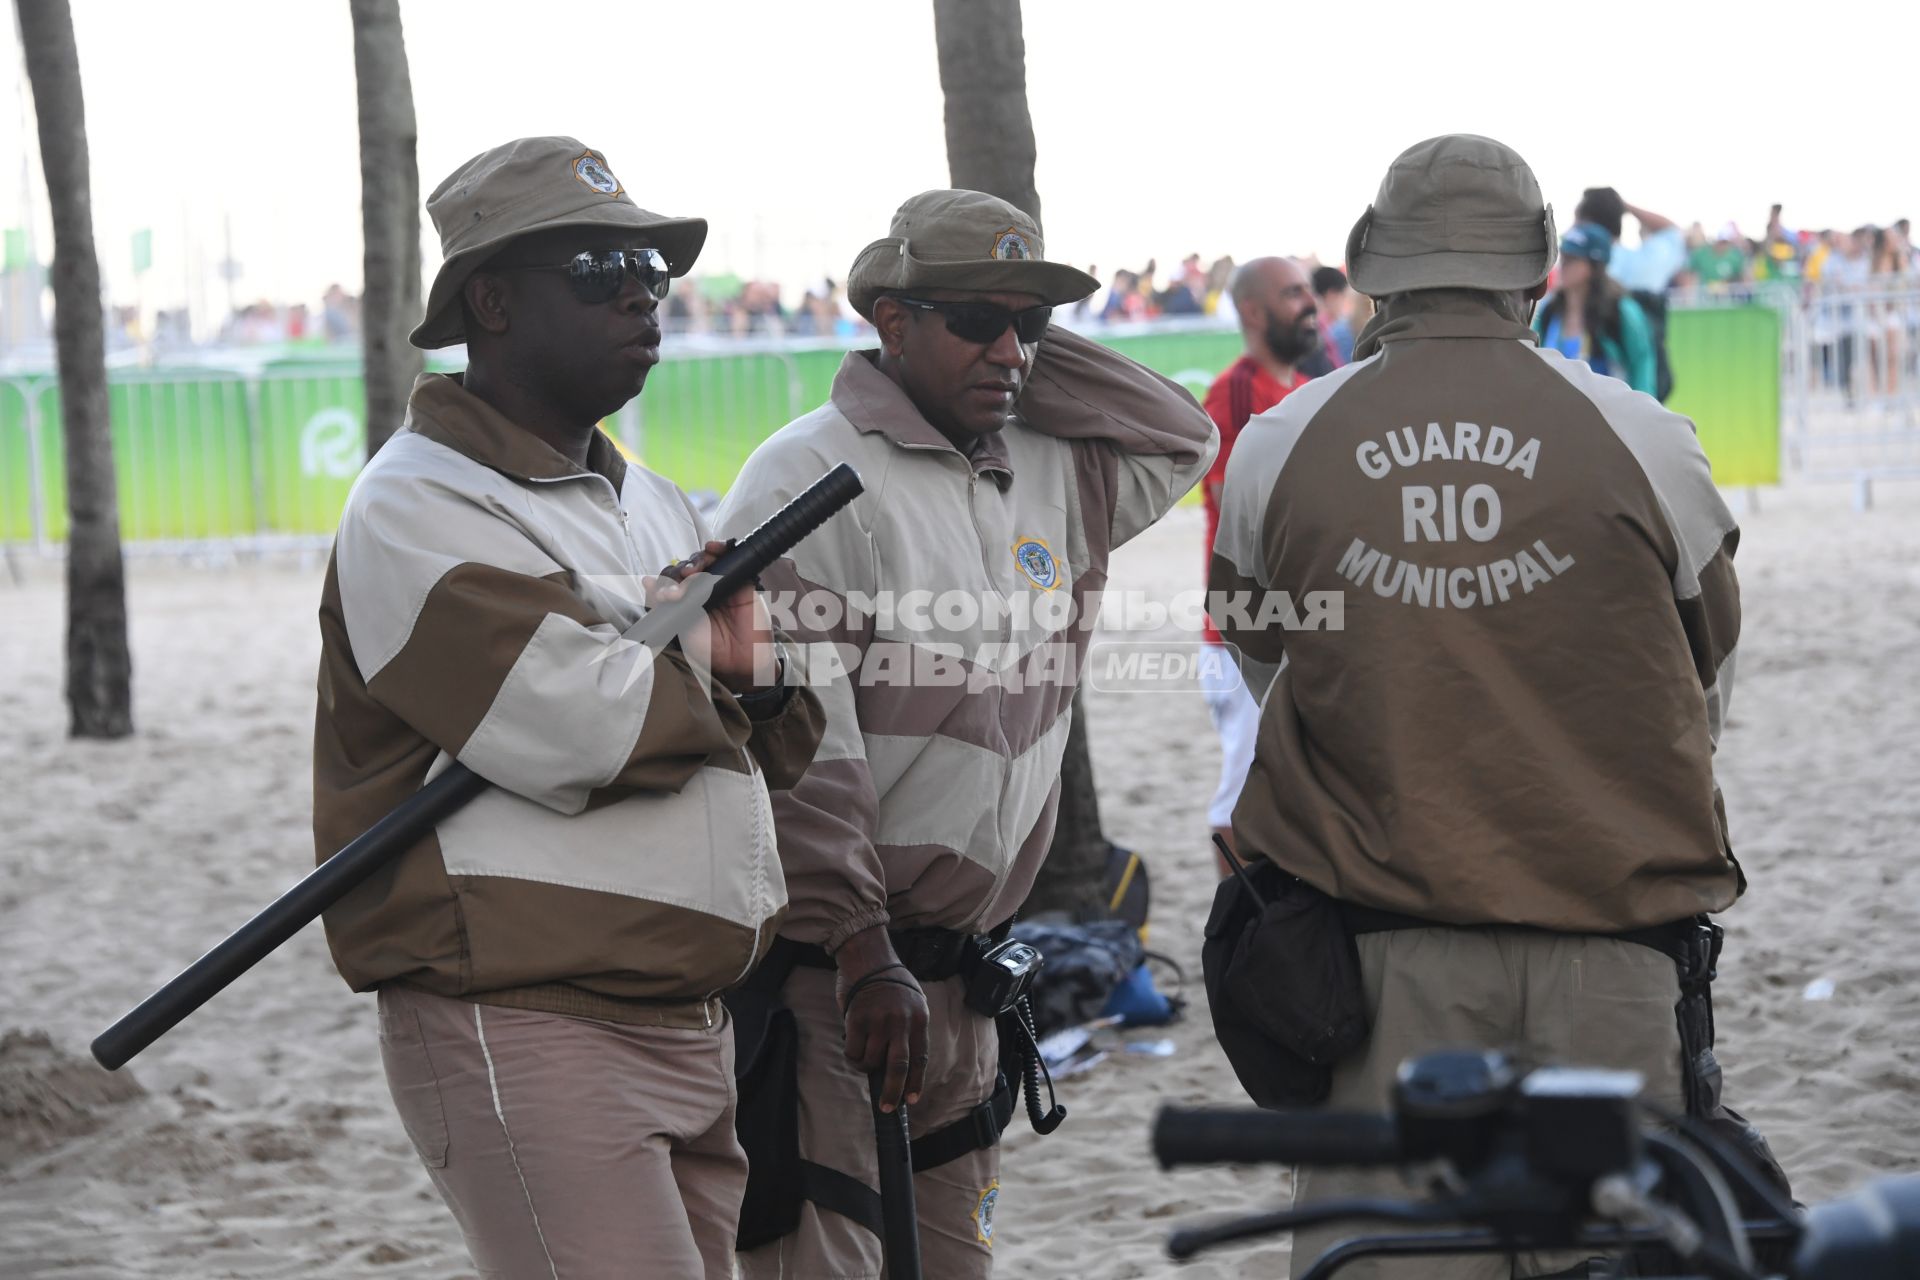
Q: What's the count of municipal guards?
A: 3